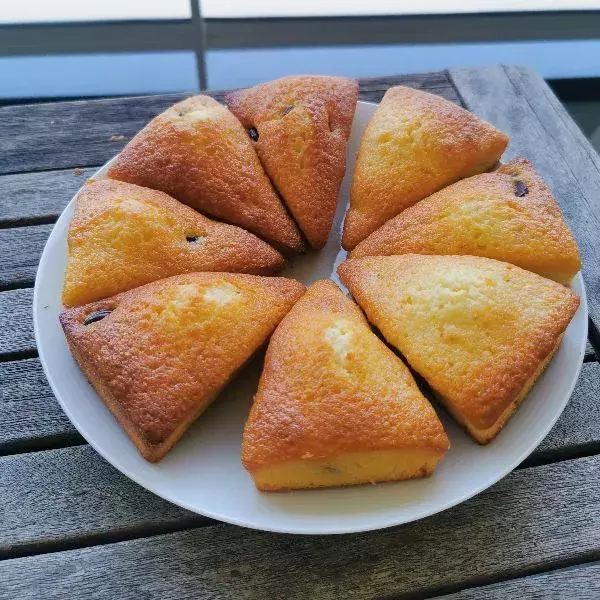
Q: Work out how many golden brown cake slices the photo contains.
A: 8